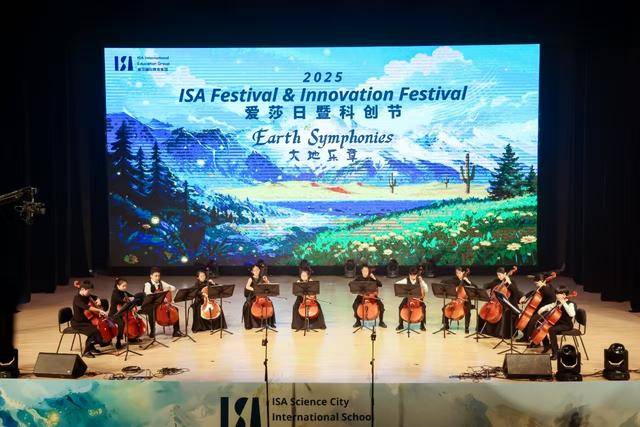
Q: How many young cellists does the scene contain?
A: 12